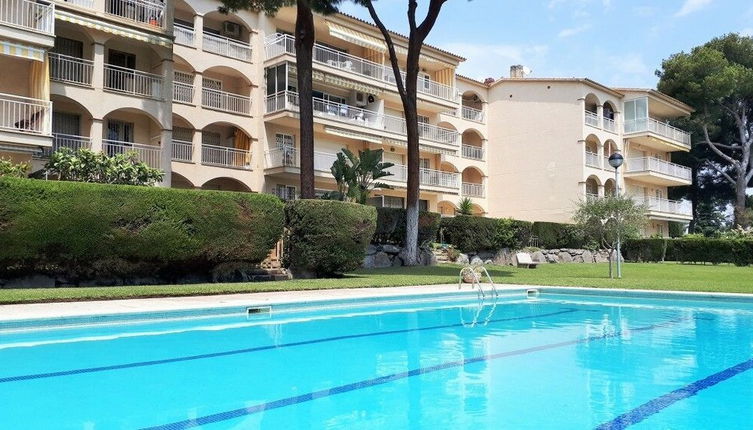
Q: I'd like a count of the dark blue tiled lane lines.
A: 3